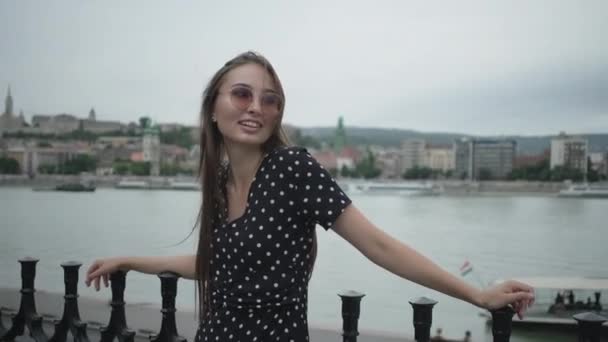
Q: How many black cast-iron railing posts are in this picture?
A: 8